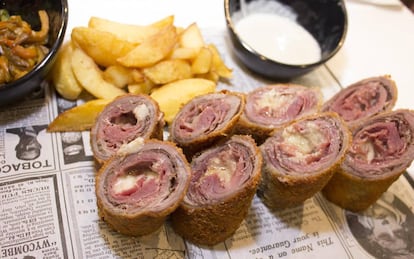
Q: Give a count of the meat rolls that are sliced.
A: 8